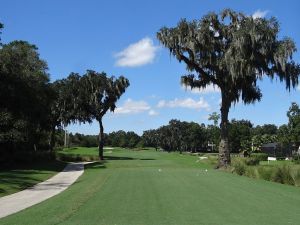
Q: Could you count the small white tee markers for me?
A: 2